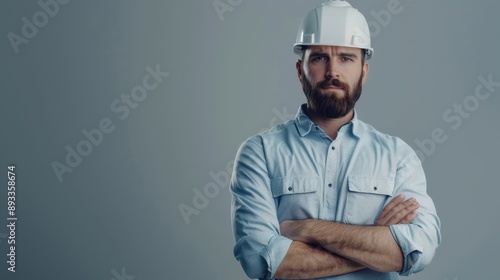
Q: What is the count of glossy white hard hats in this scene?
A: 1